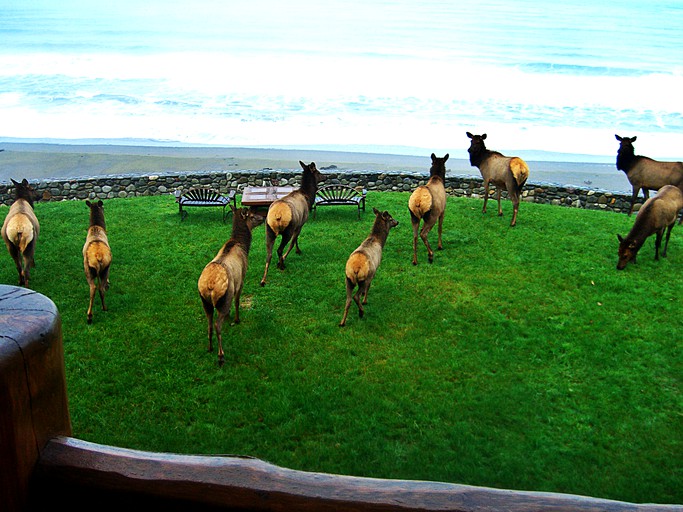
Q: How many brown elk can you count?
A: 9